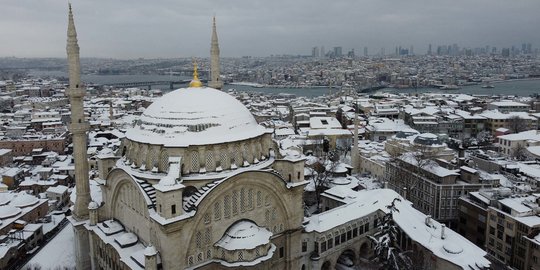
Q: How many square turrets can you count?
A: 3